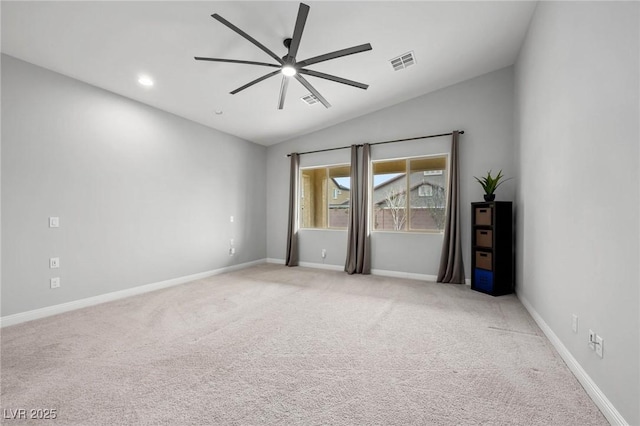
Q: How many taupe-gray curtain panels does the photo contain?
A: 4